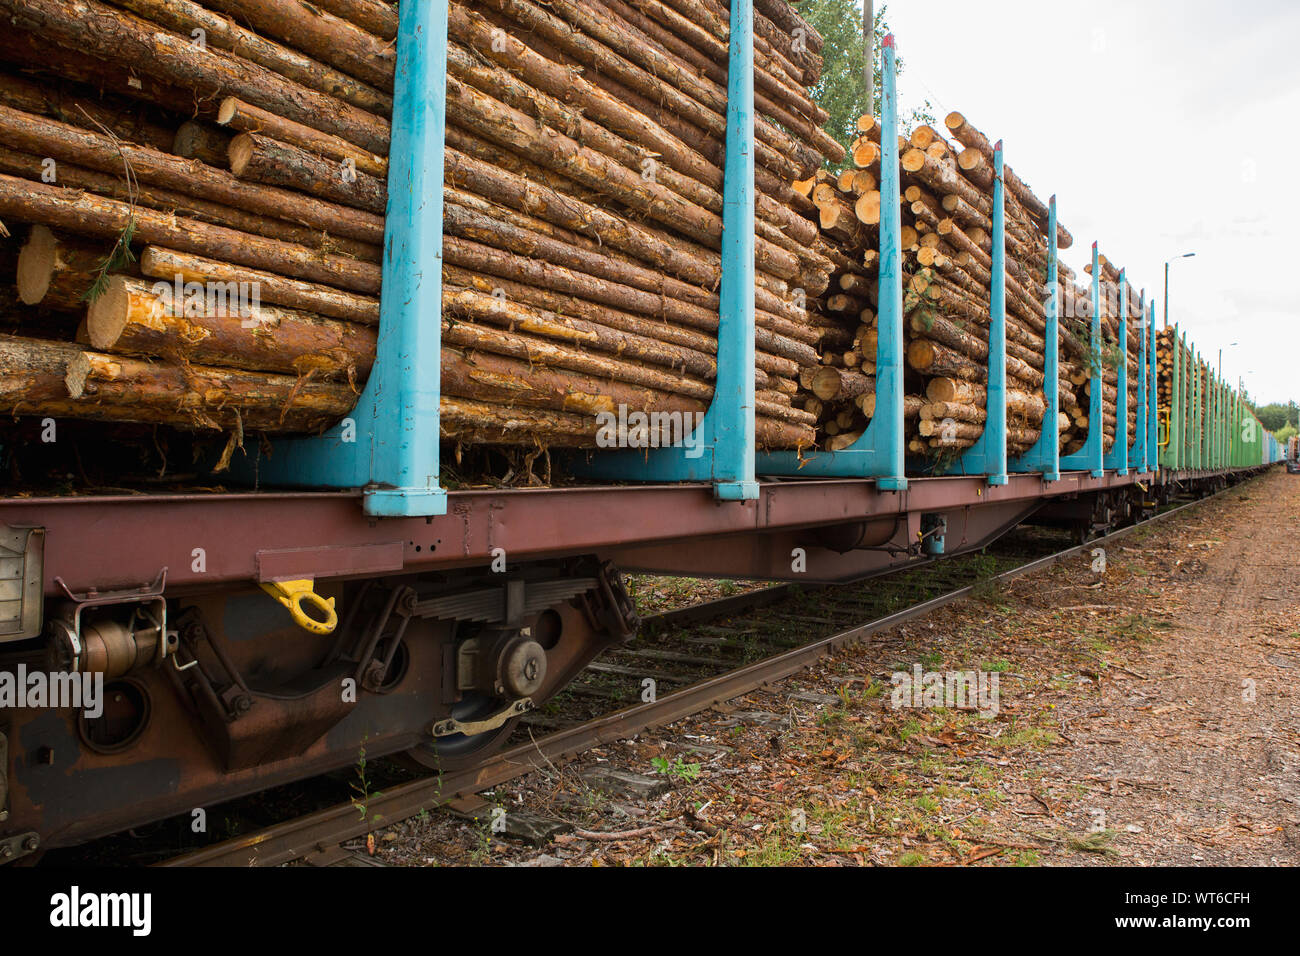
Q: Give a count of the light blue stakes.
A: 9